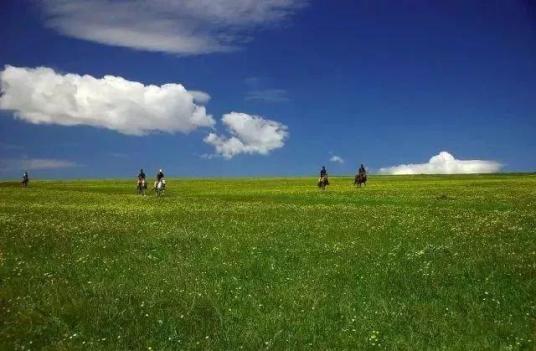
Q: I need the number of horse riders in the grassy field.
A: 5